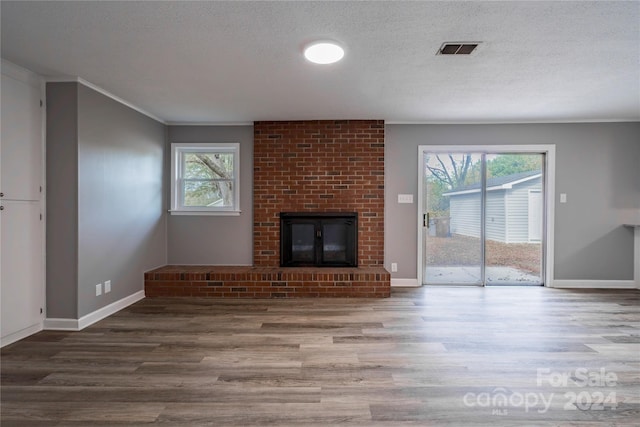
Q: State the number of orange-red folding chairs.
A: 0